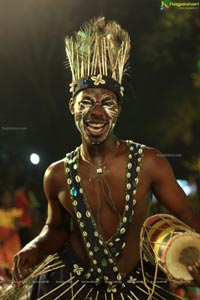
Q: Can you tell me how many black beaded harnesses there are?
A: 1